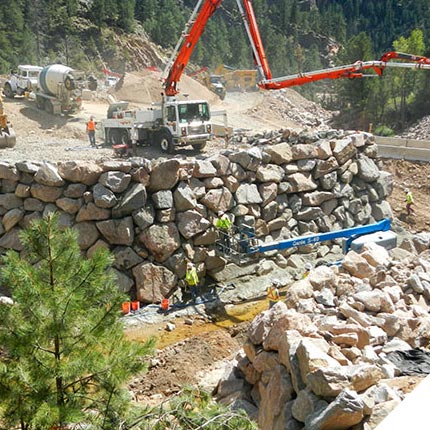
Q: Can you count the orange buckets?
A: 3